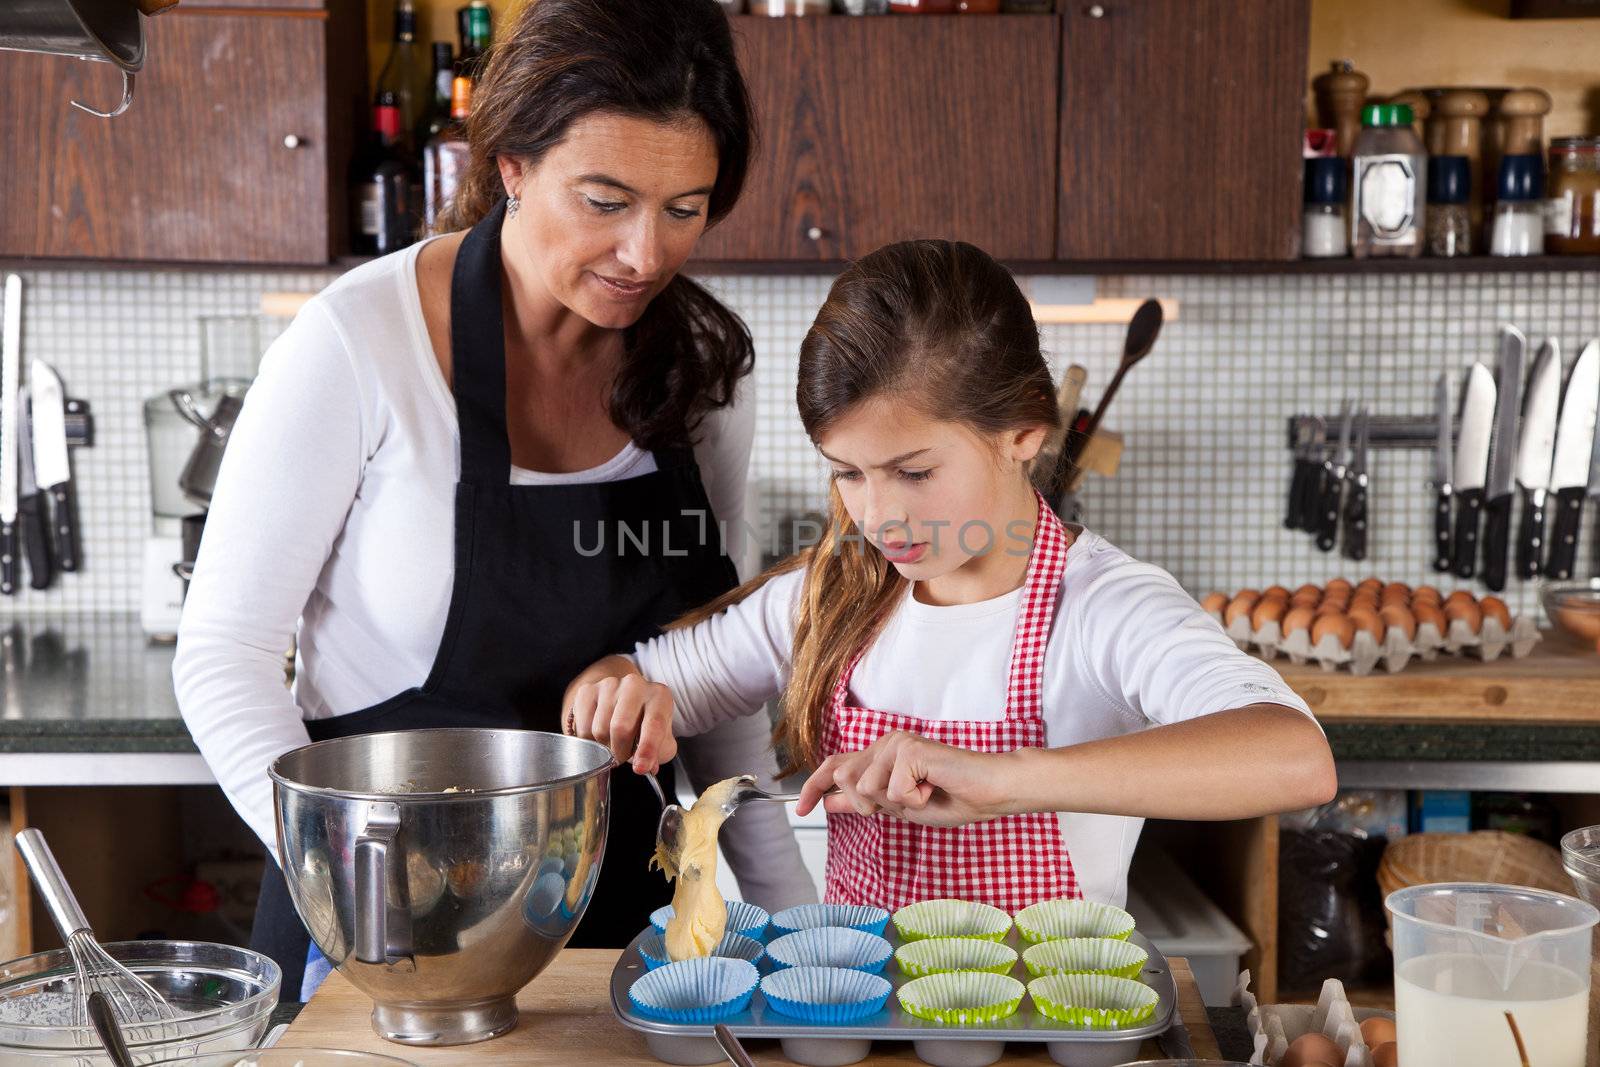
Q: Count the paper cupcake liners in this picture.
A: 12